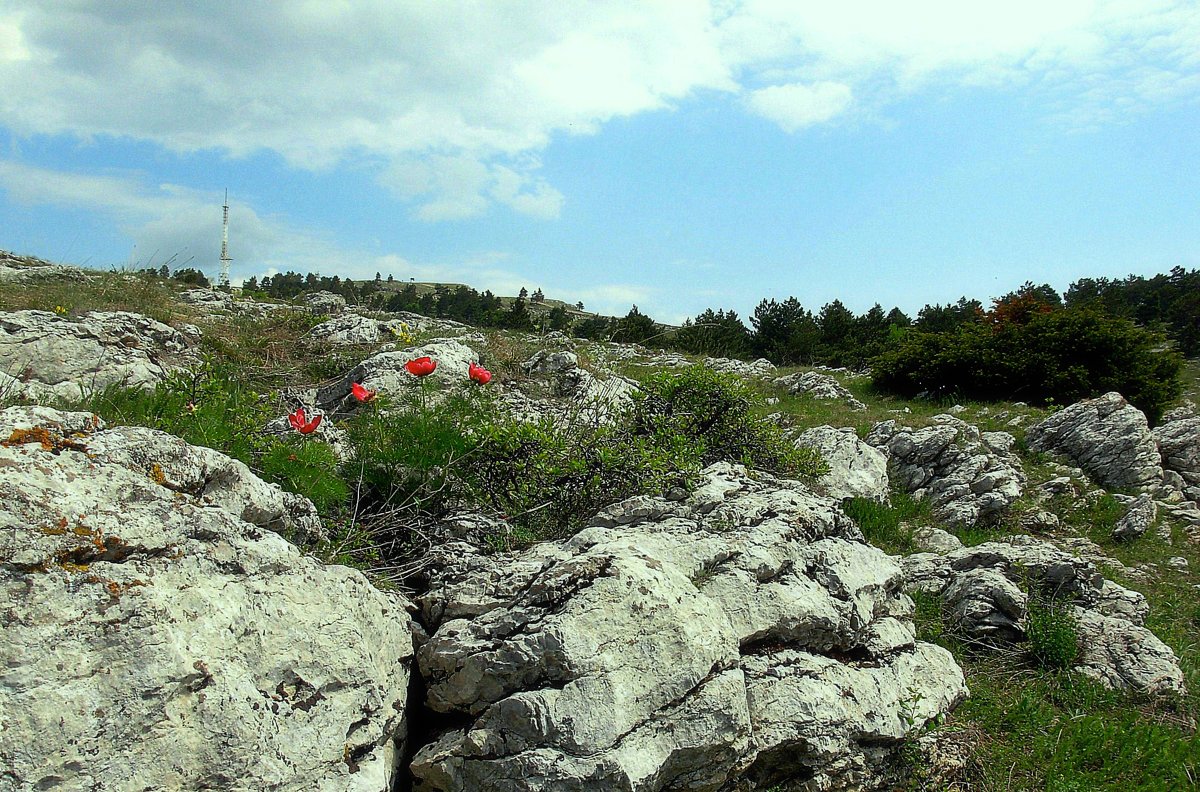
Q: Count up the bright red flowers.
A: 4